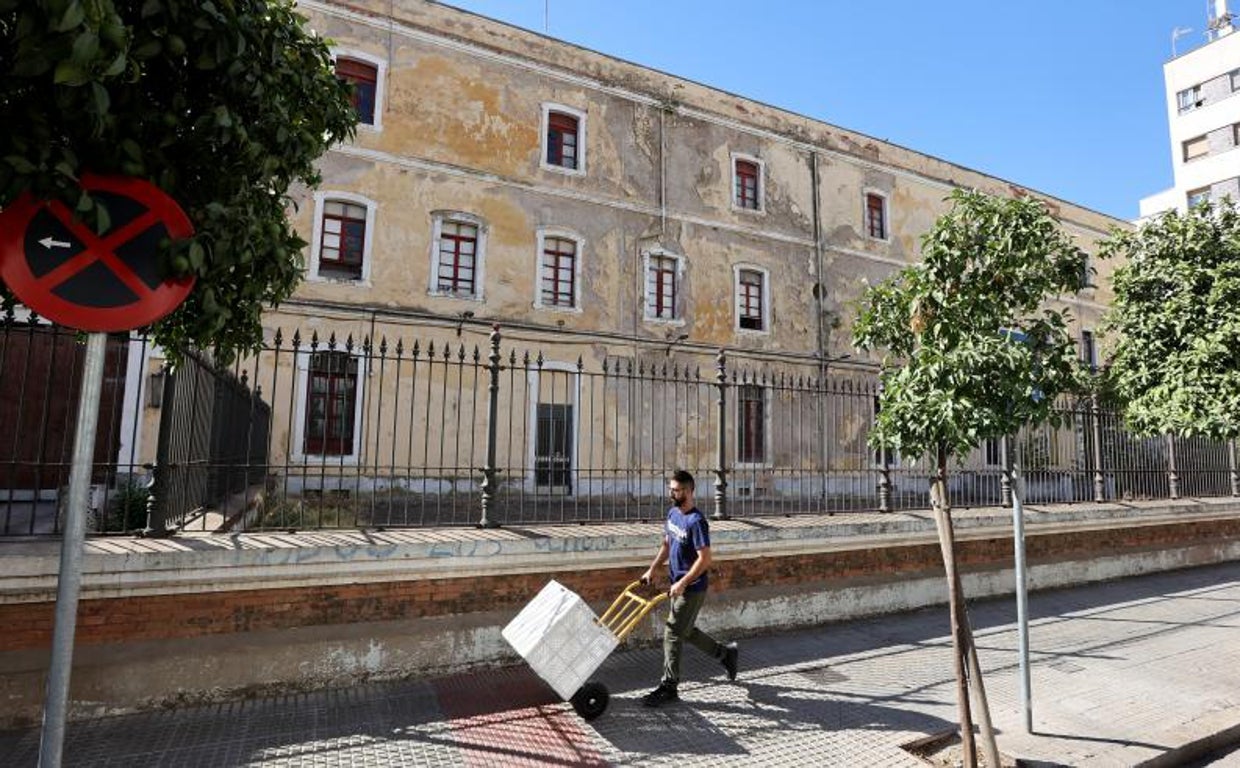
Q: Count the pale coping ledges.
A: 1